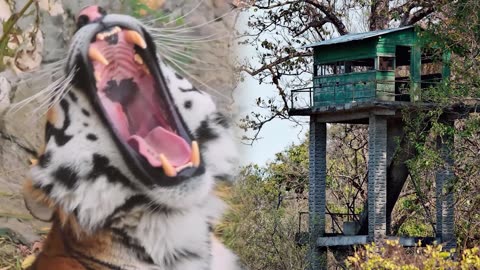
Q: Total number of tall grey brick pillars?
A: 3